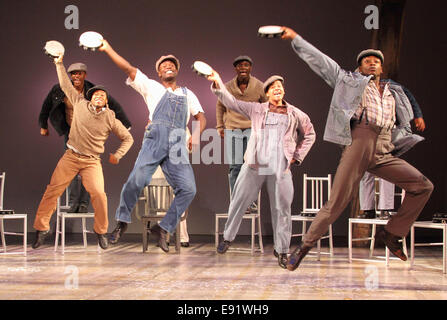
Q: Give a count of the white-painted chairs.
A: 6